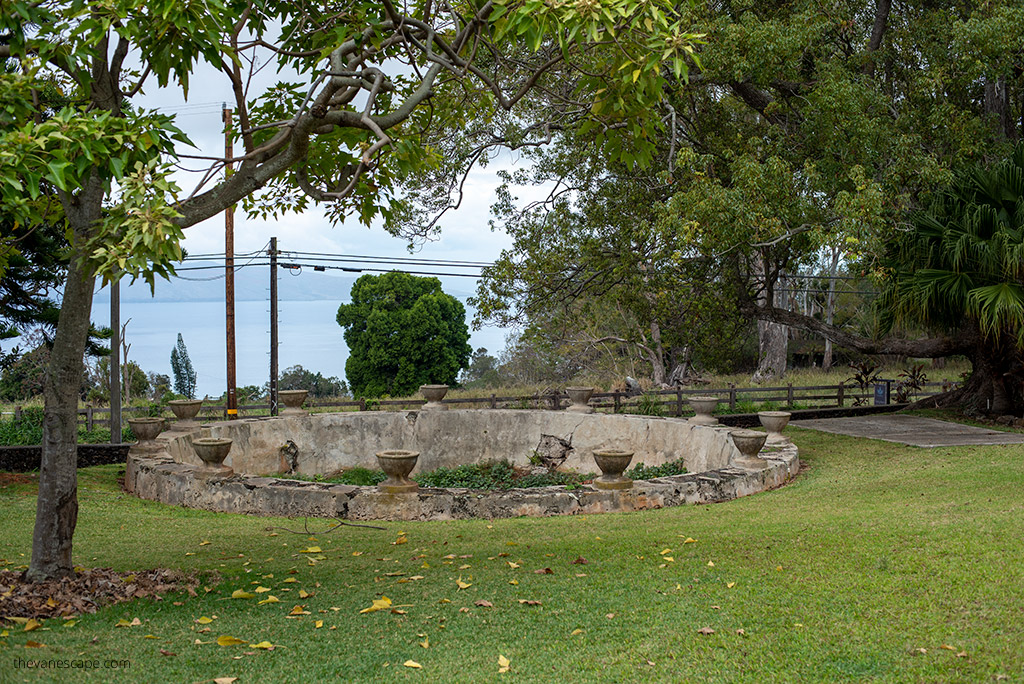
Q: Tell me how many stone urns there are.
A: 11